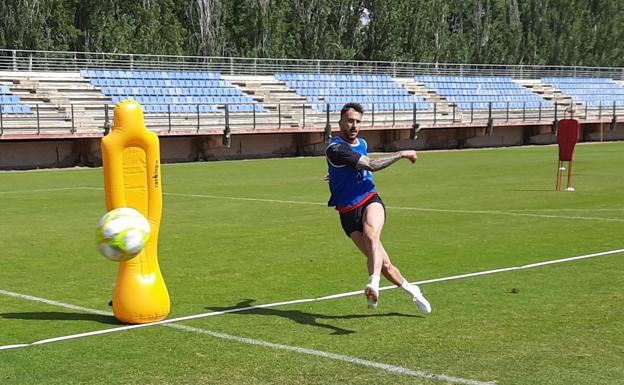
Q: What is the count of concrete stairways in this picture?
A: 4